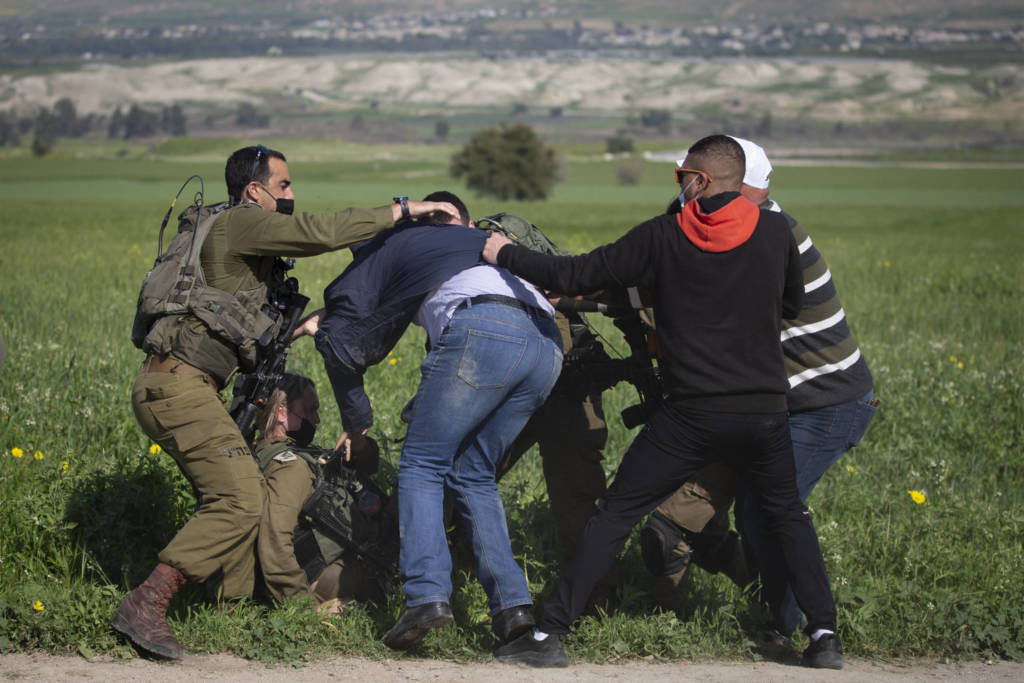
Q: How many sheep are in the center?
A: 0